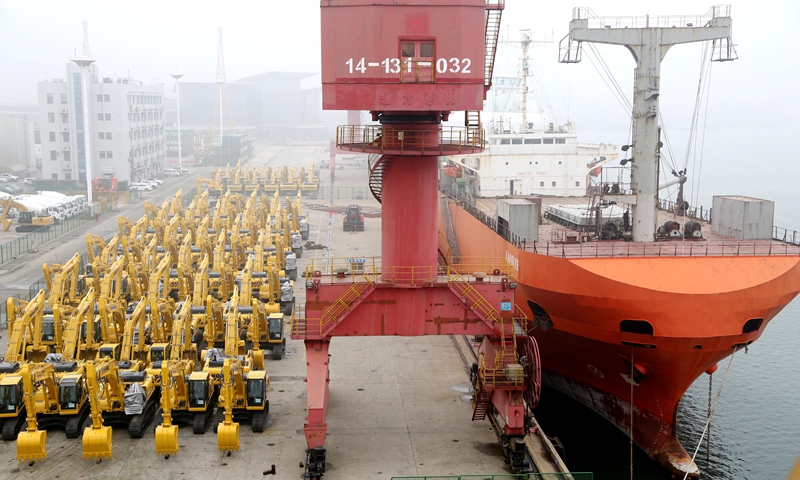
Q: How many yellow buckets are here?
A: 4